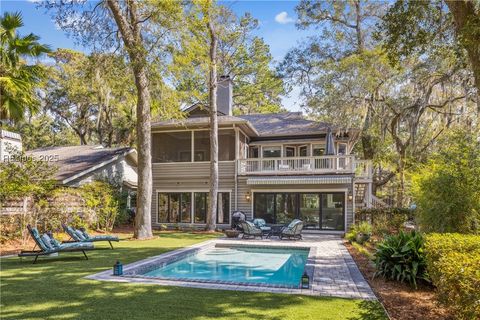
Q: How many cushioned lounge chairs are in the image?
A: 2